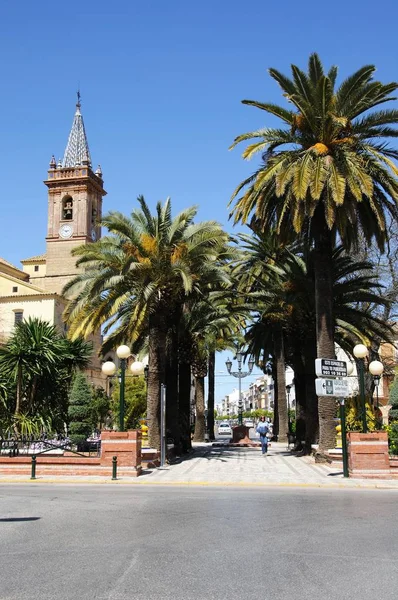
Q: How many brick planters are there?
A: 2